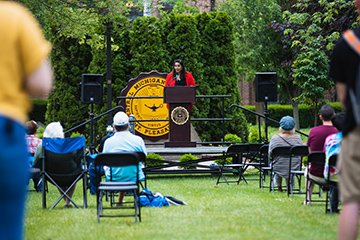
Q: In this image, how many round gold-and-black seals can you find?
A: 2